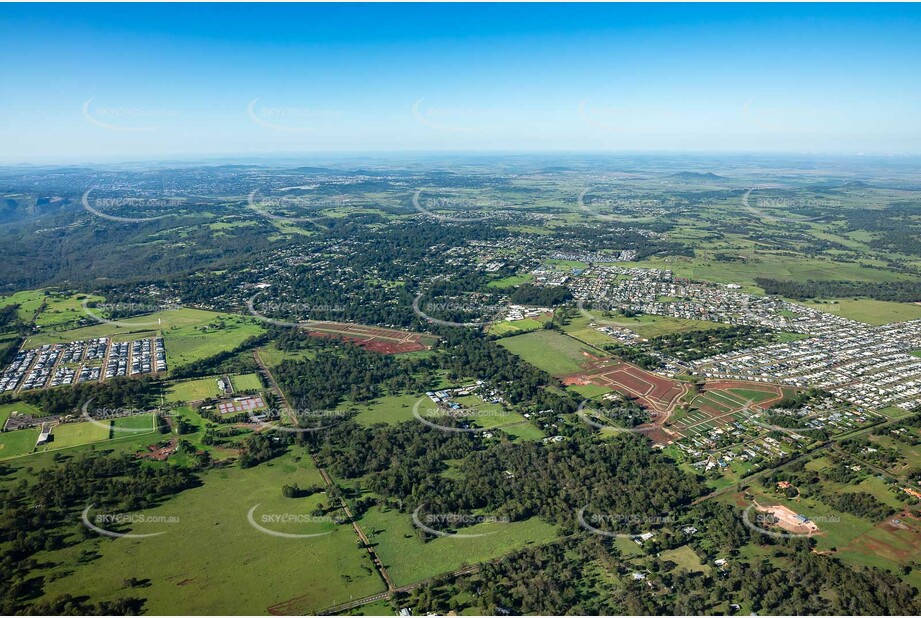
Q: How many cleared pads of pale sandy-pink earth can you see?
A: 1